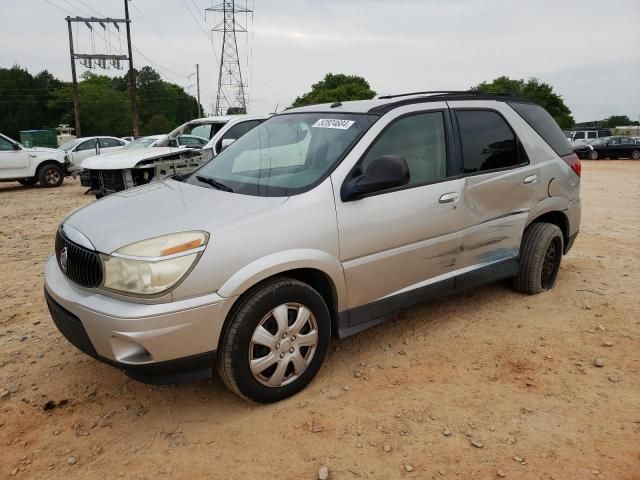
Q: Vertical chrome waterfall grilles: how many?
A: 1